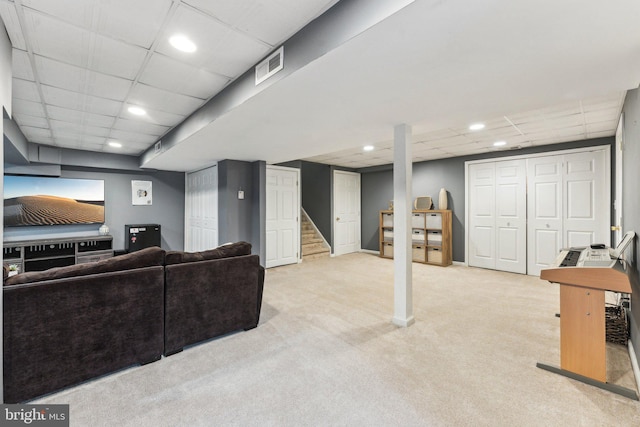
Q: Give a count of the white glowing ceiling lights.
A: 6